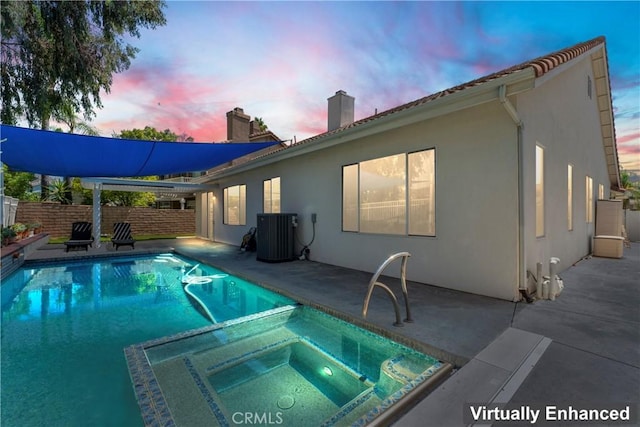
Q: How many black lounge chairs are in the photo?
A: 2